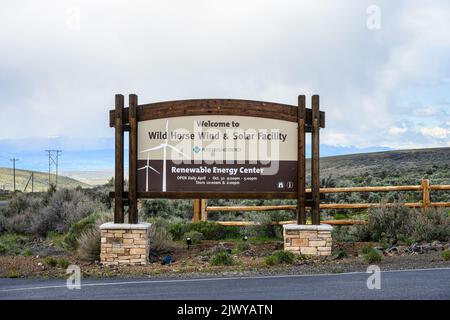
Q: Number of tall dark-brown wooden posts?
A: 4